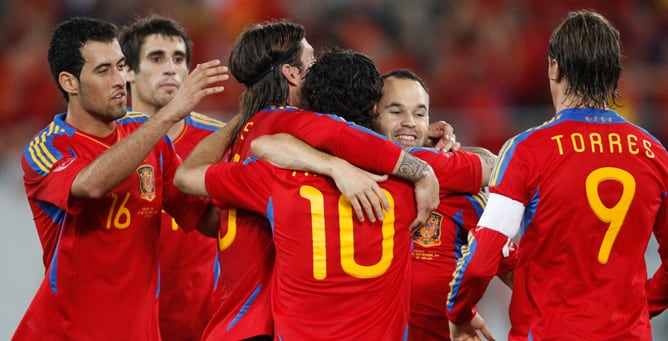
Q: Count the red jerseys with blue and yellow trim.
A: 6